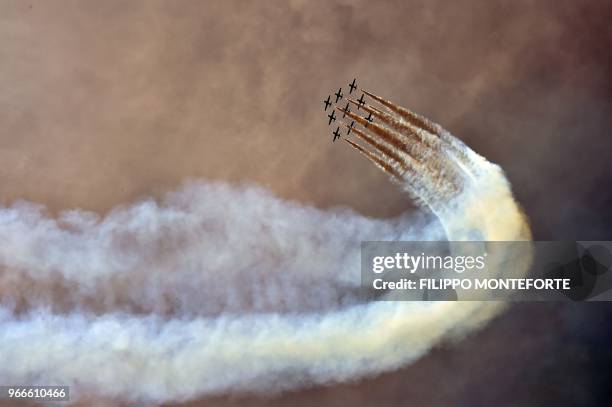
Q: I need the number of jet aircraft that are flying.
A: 9